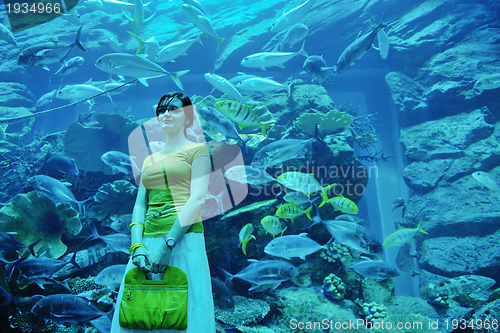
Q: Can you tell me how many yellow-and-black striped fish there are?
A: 7